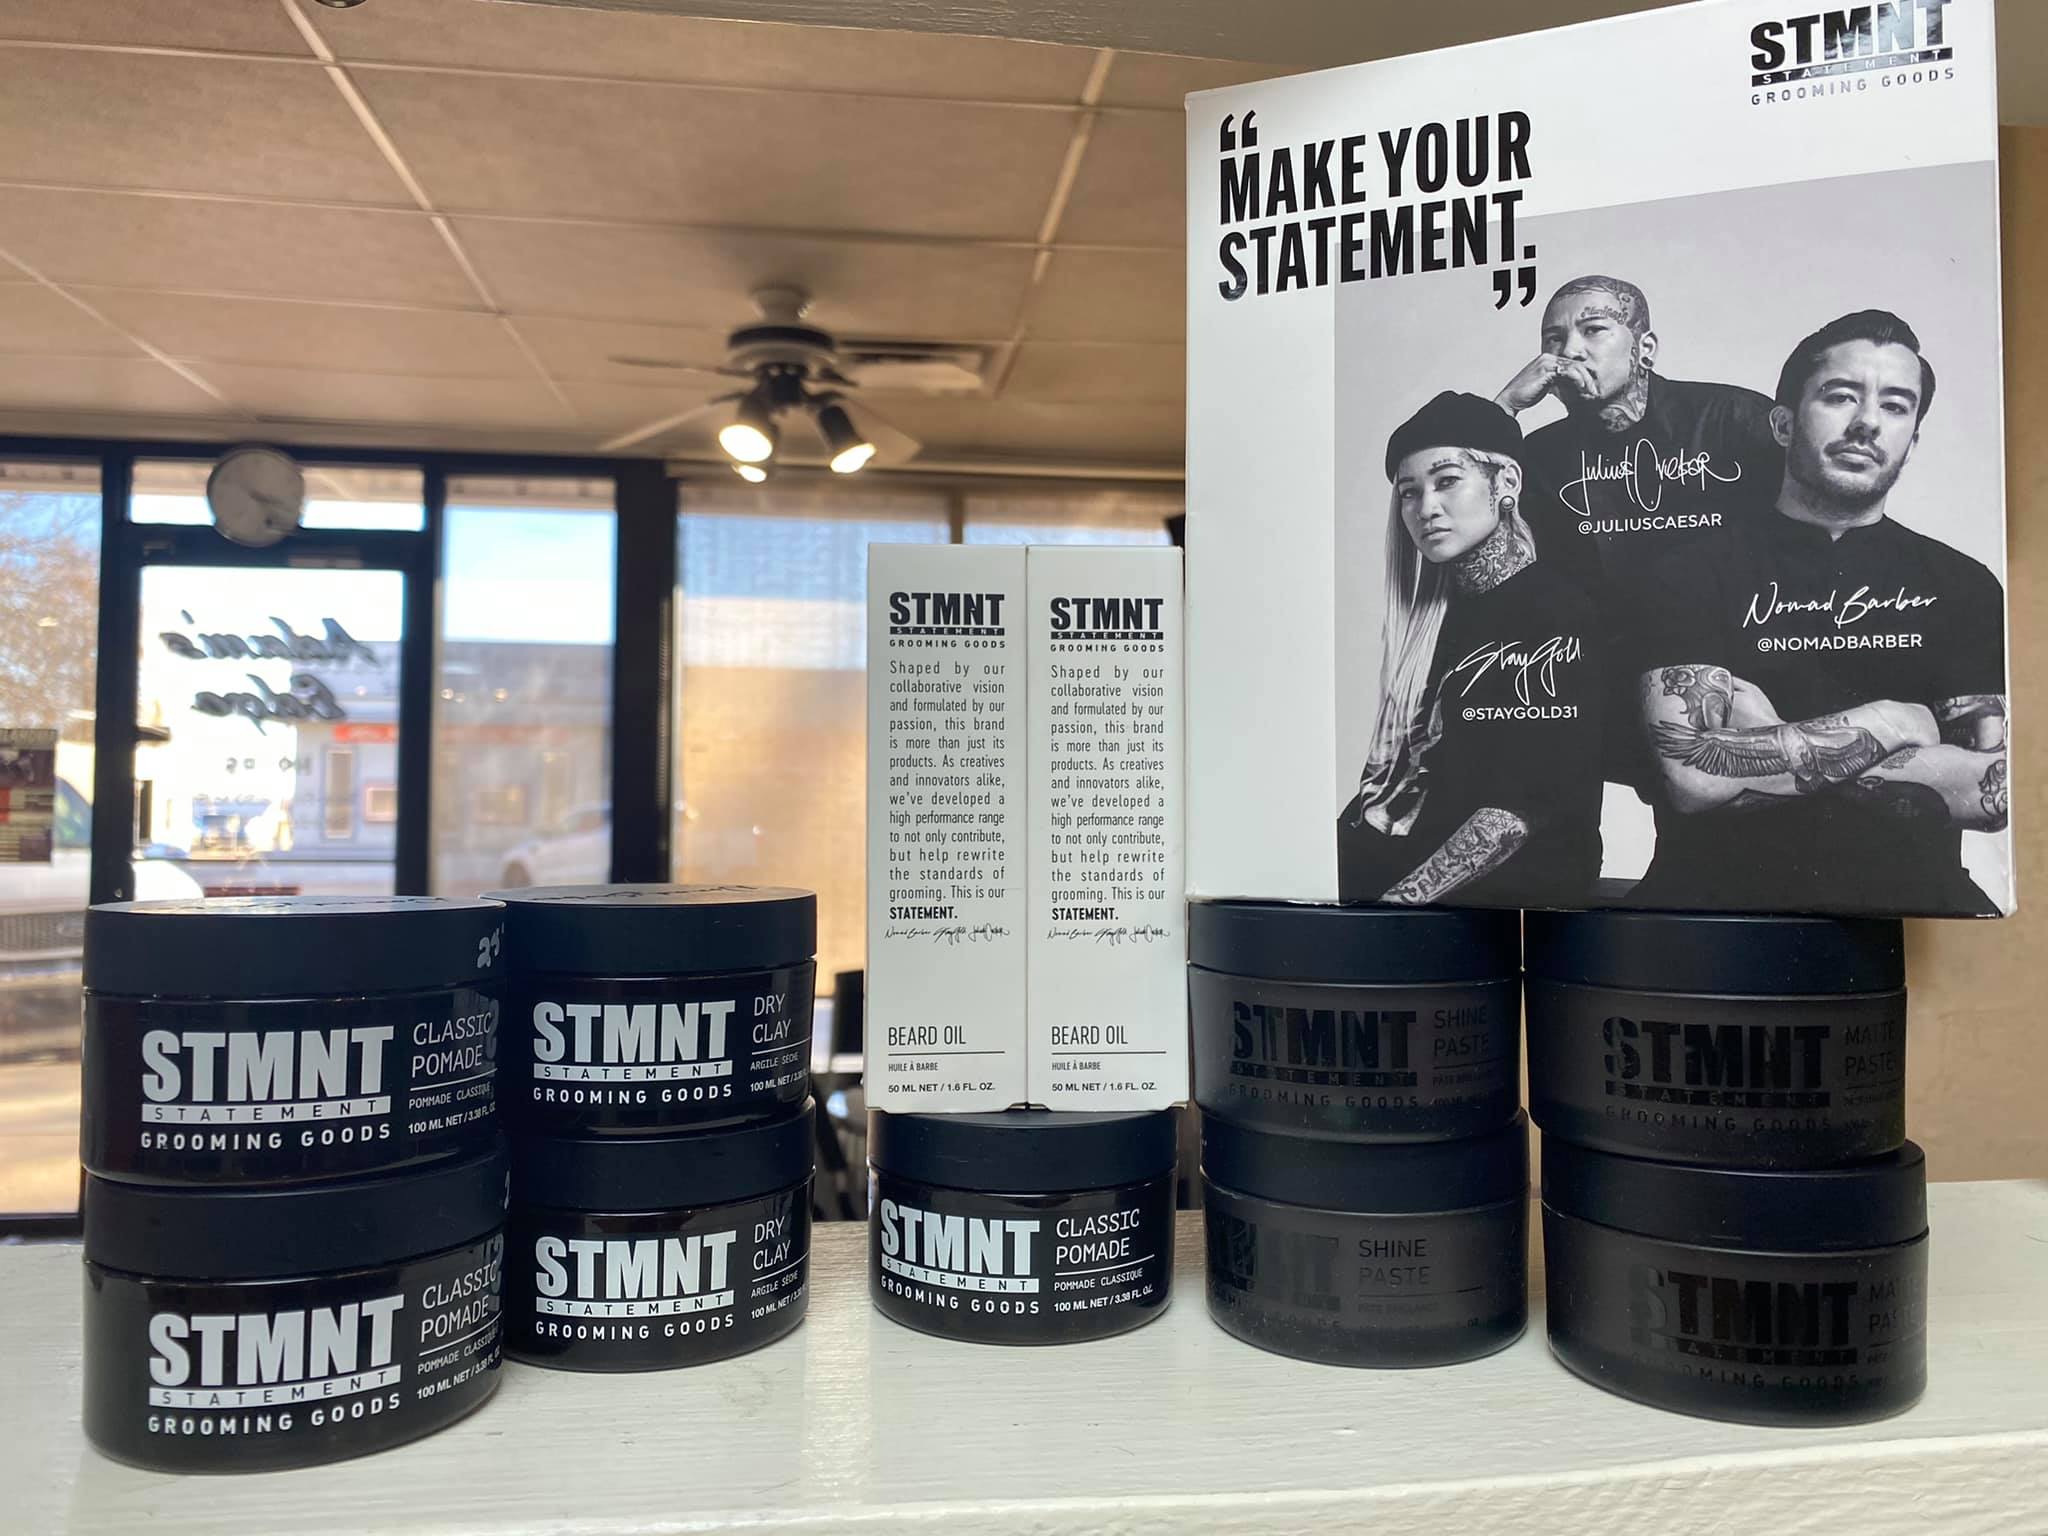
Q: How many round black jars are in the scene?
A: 9